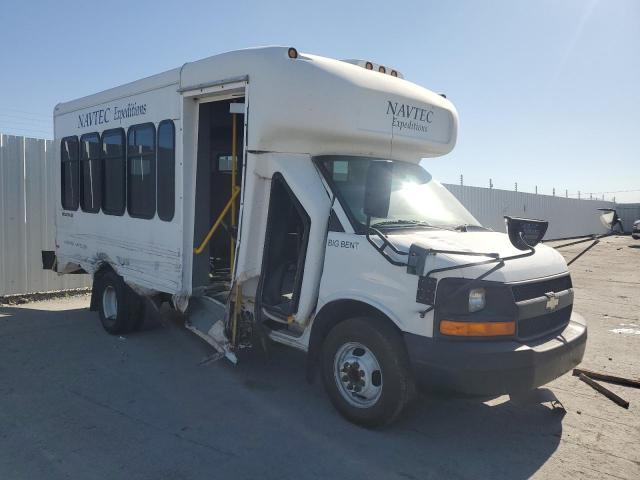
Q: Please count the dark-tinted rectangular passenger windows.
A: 5